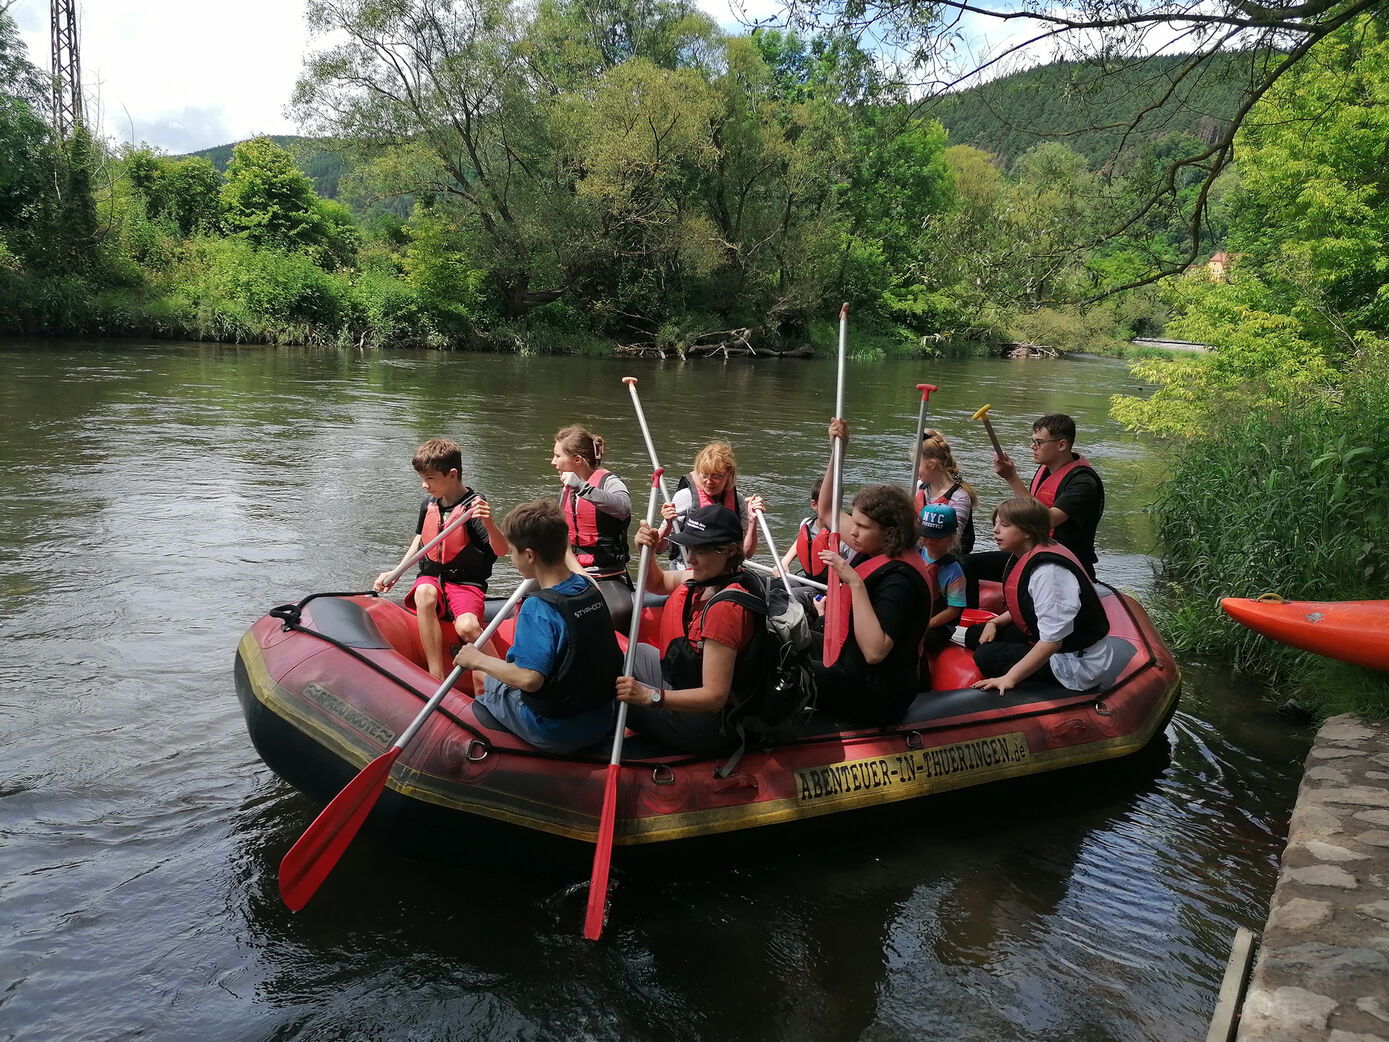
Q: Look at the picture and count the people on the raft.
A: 11